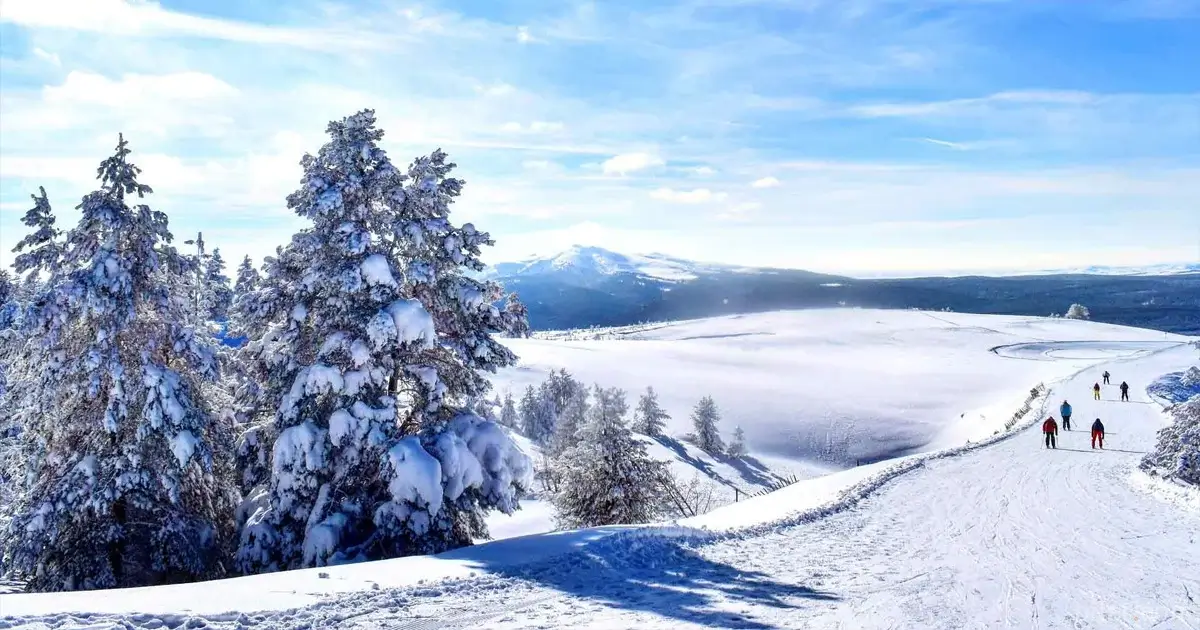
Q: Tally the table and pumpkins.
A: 0